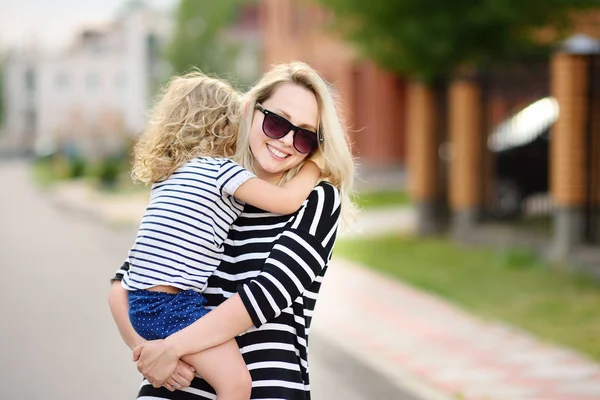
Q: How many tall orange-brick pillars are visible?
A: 3